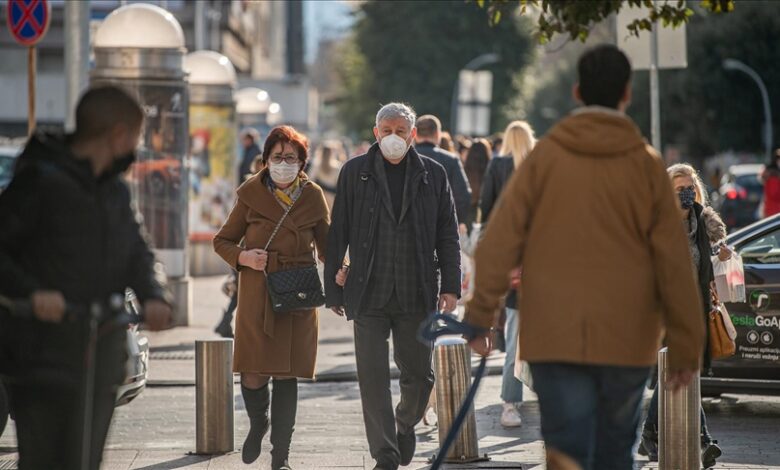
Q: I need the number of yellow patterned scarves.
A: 1